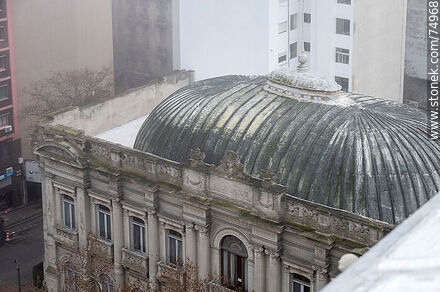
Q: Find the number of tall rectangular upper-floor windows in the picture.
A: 5